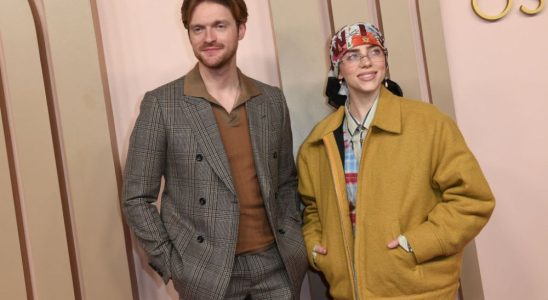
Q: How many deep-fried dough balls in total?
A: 0